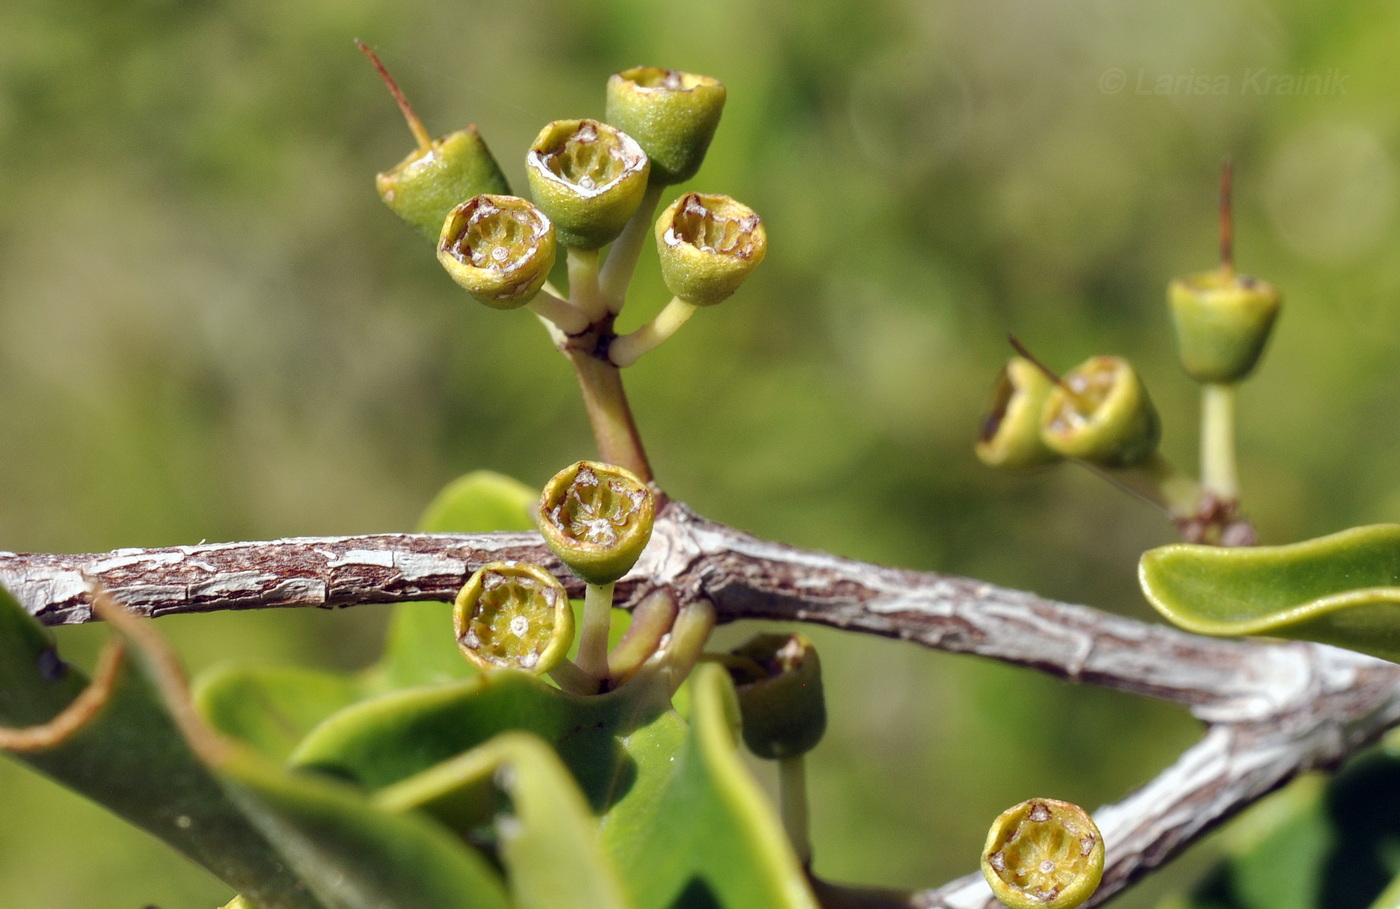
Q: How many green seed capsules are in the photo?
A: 12